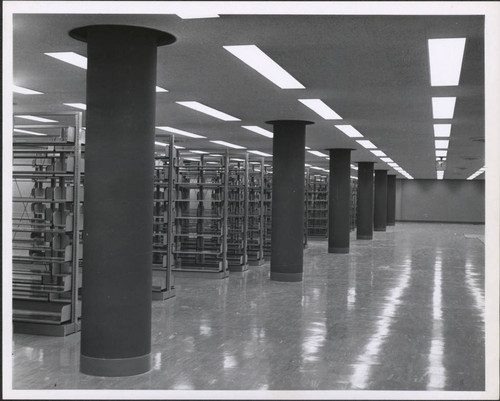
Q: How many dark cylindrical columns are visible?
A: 6